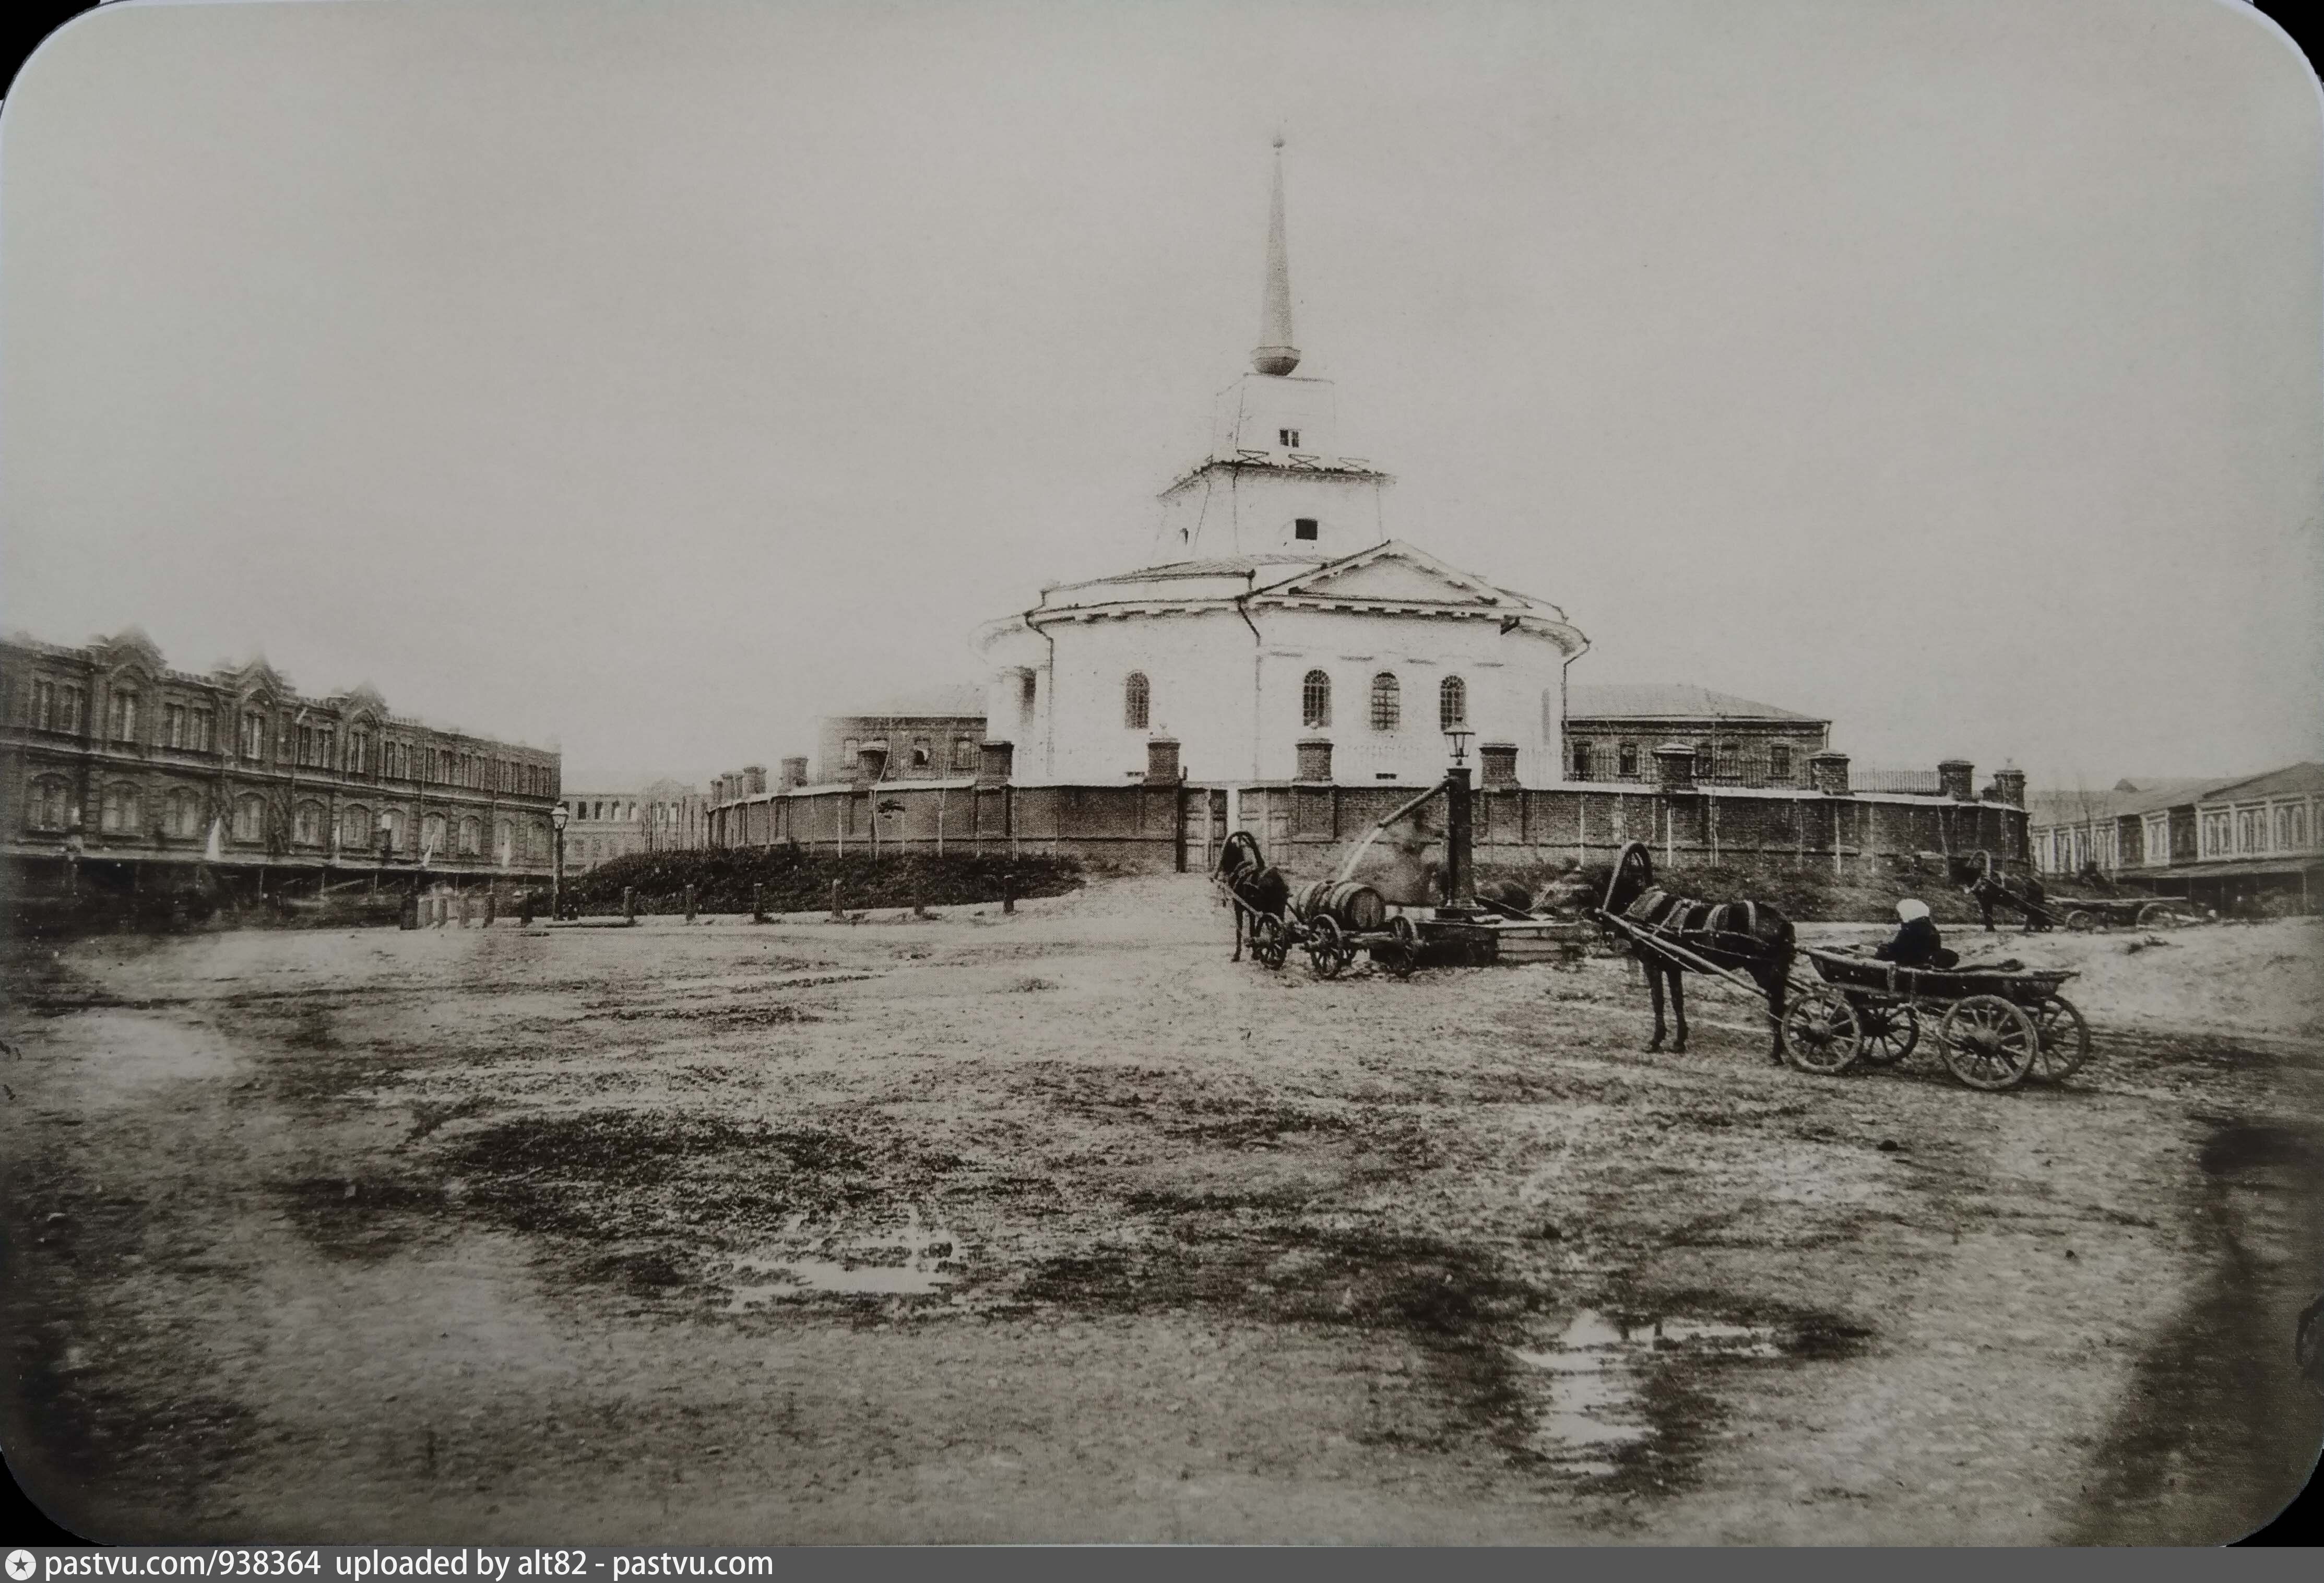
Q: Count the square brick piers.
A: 13